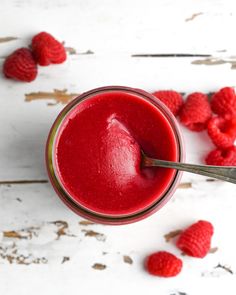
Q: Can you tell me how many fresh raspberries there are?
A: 9